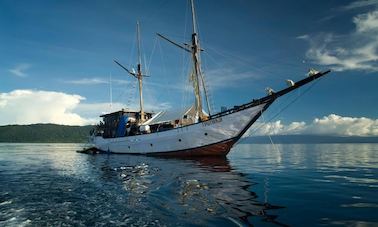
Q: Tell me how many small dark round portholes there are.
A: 4